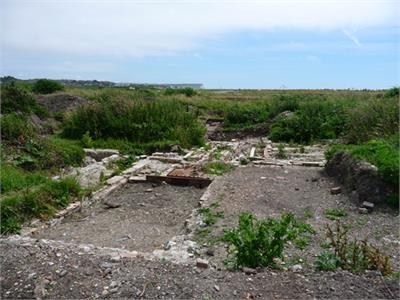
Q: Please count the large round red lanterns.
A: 0